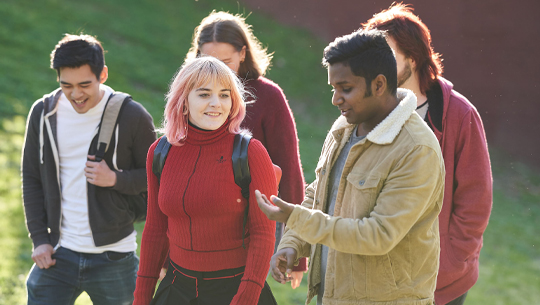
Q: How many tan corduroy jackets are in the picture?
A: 1